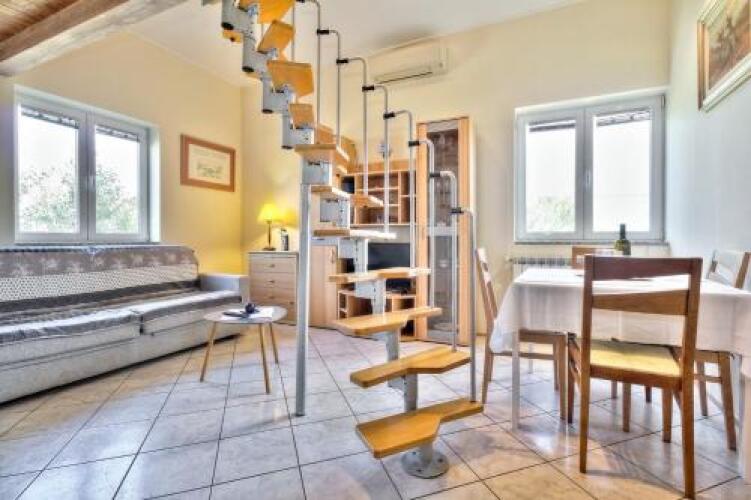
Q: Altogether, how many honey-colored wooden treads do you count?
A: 11